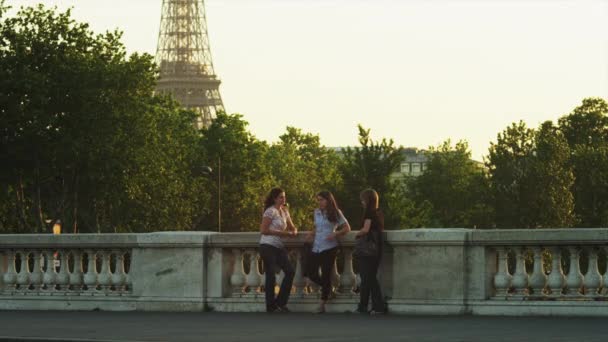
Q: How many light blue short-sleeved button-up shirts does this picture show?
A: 1